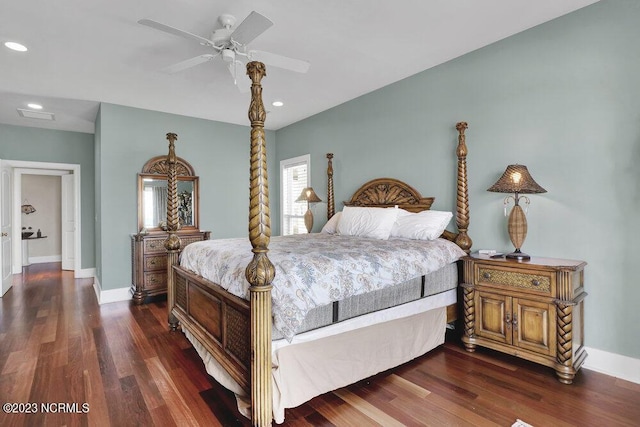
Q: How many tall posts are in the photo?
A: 4